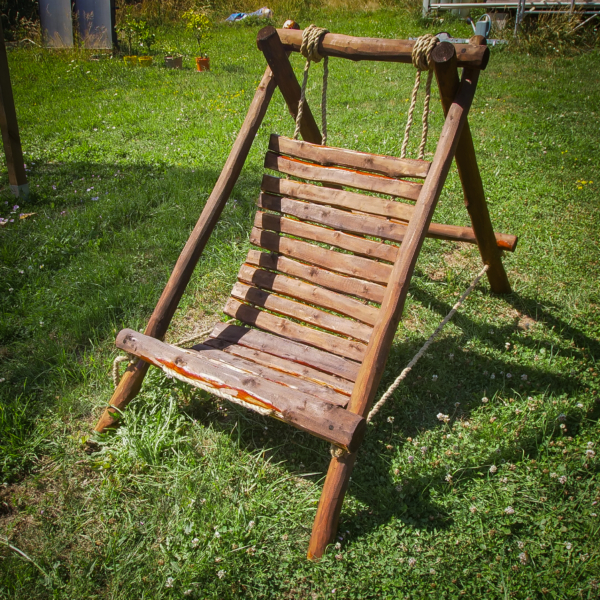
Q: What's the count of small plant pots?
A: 4